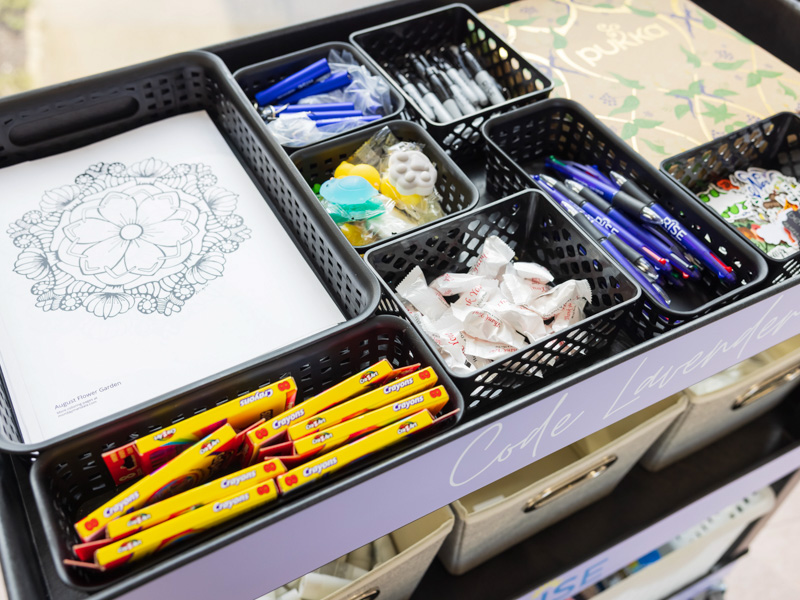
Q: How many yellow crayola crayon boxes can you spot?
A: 8